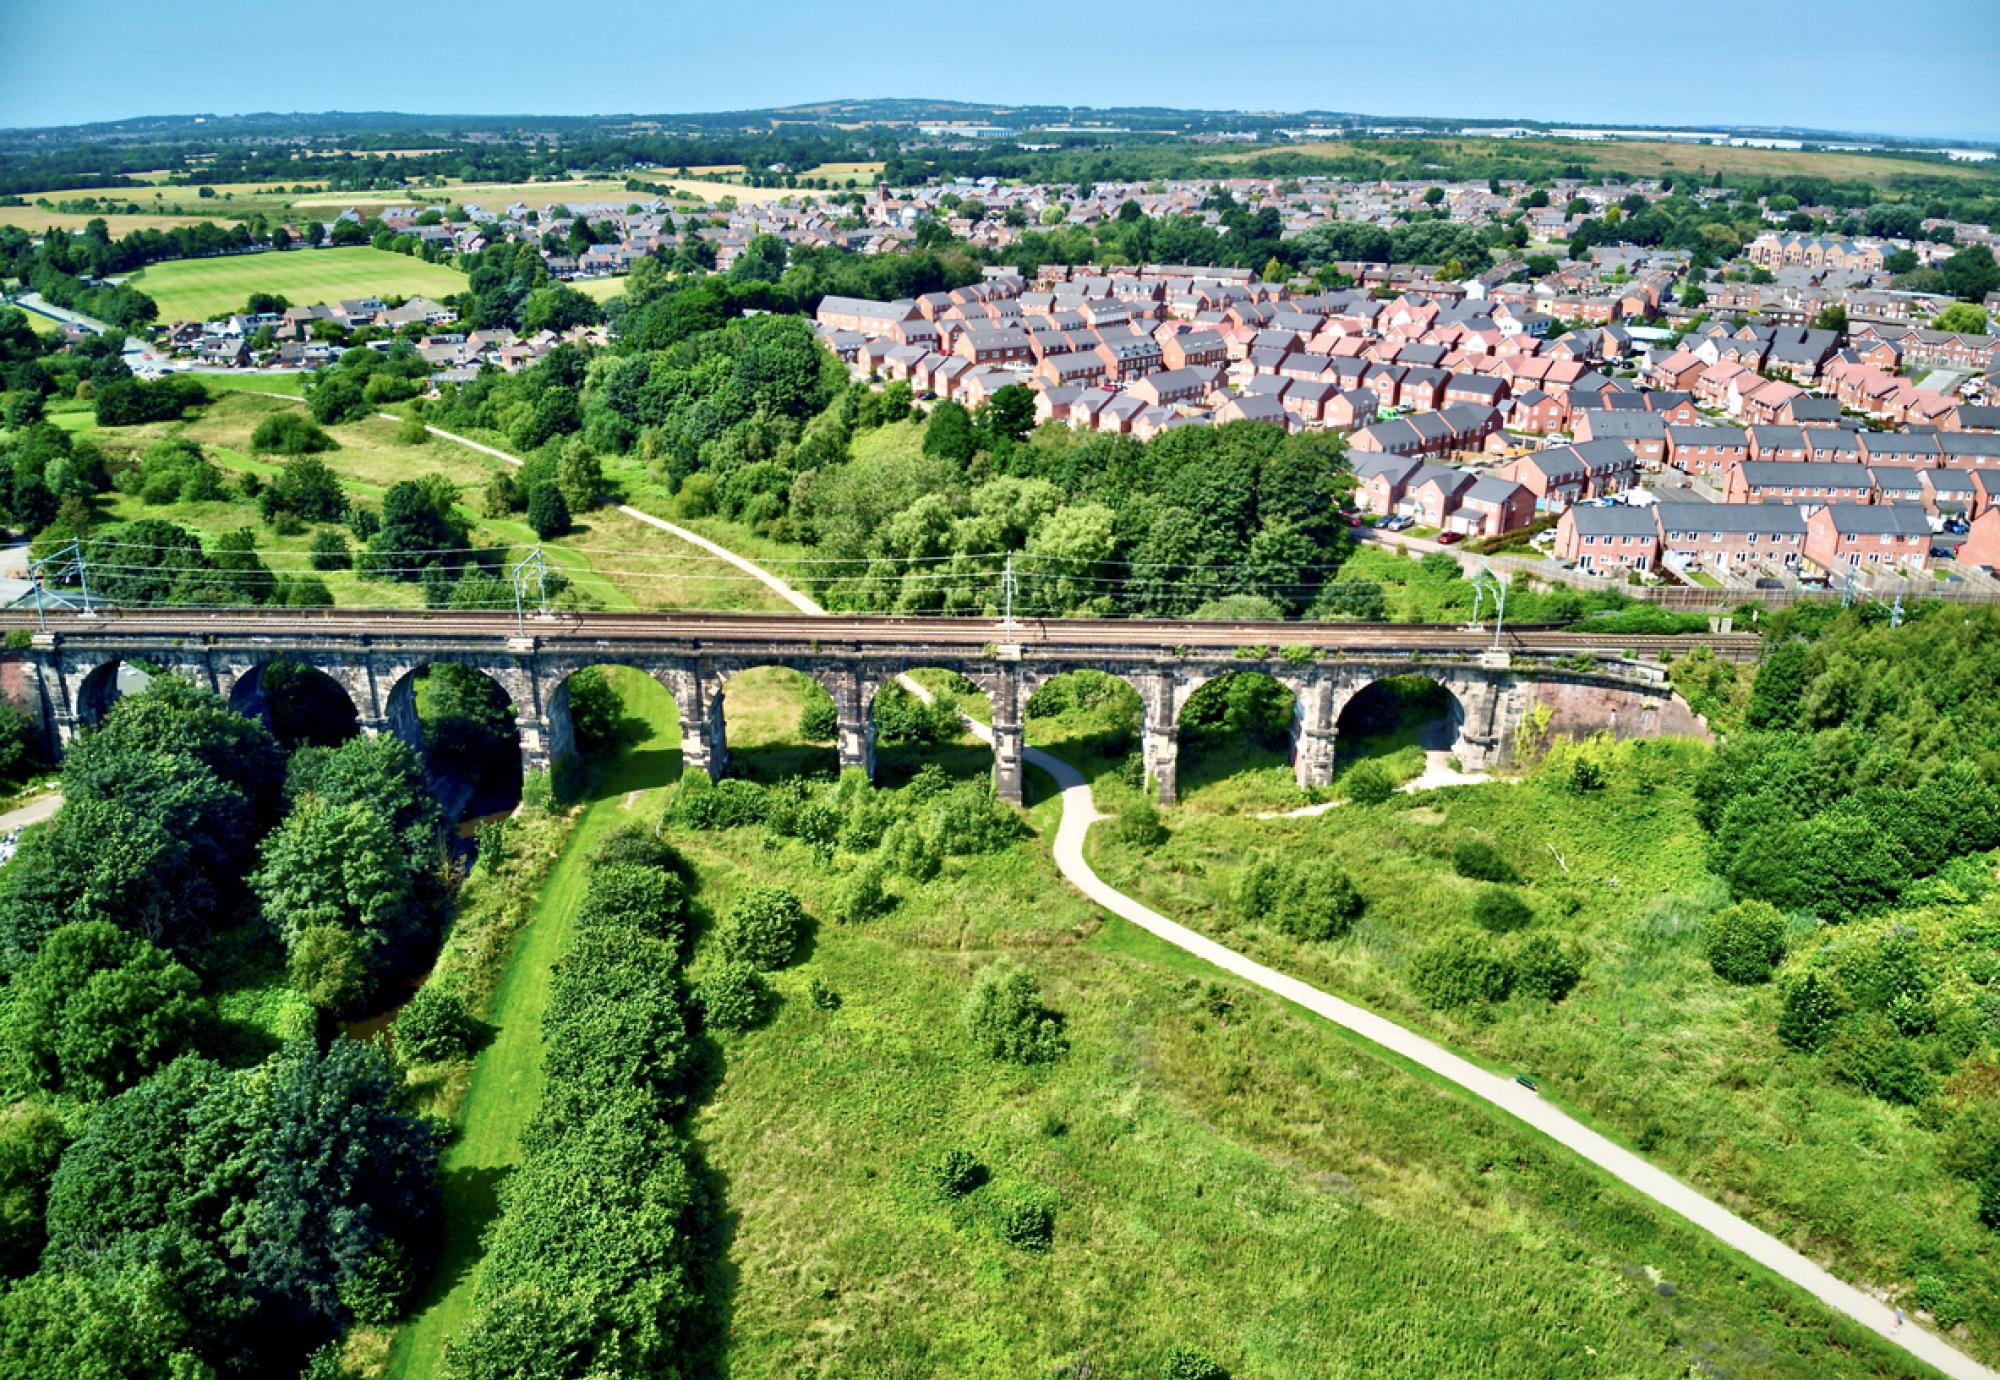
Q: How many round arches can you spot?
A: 9